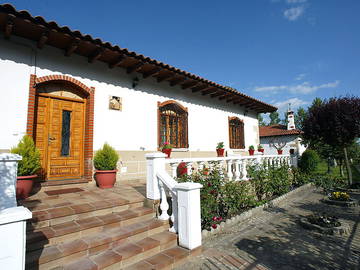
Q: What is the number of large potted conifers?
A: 2